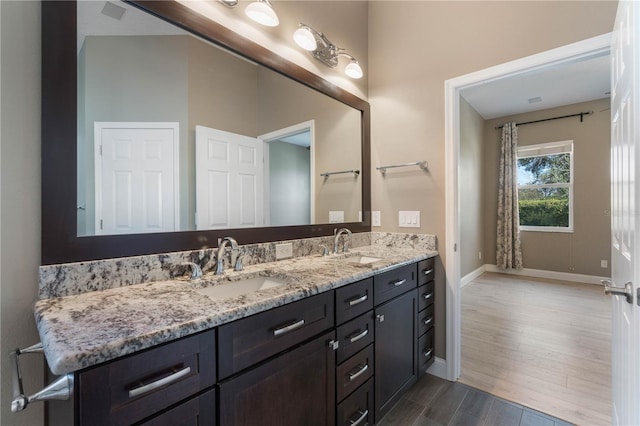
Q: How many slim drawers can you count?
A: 8